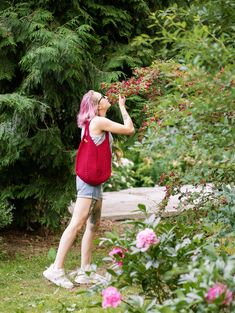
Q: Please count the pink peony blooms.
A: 4